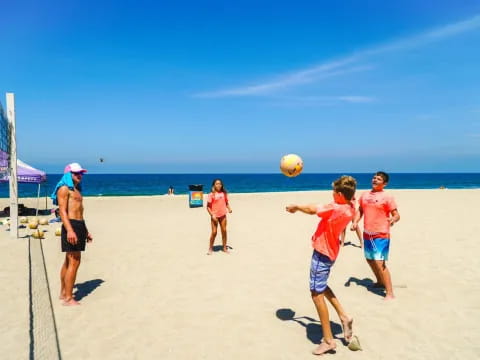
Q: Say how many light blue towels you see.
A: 1